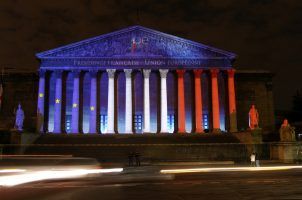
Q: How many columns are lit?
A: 12